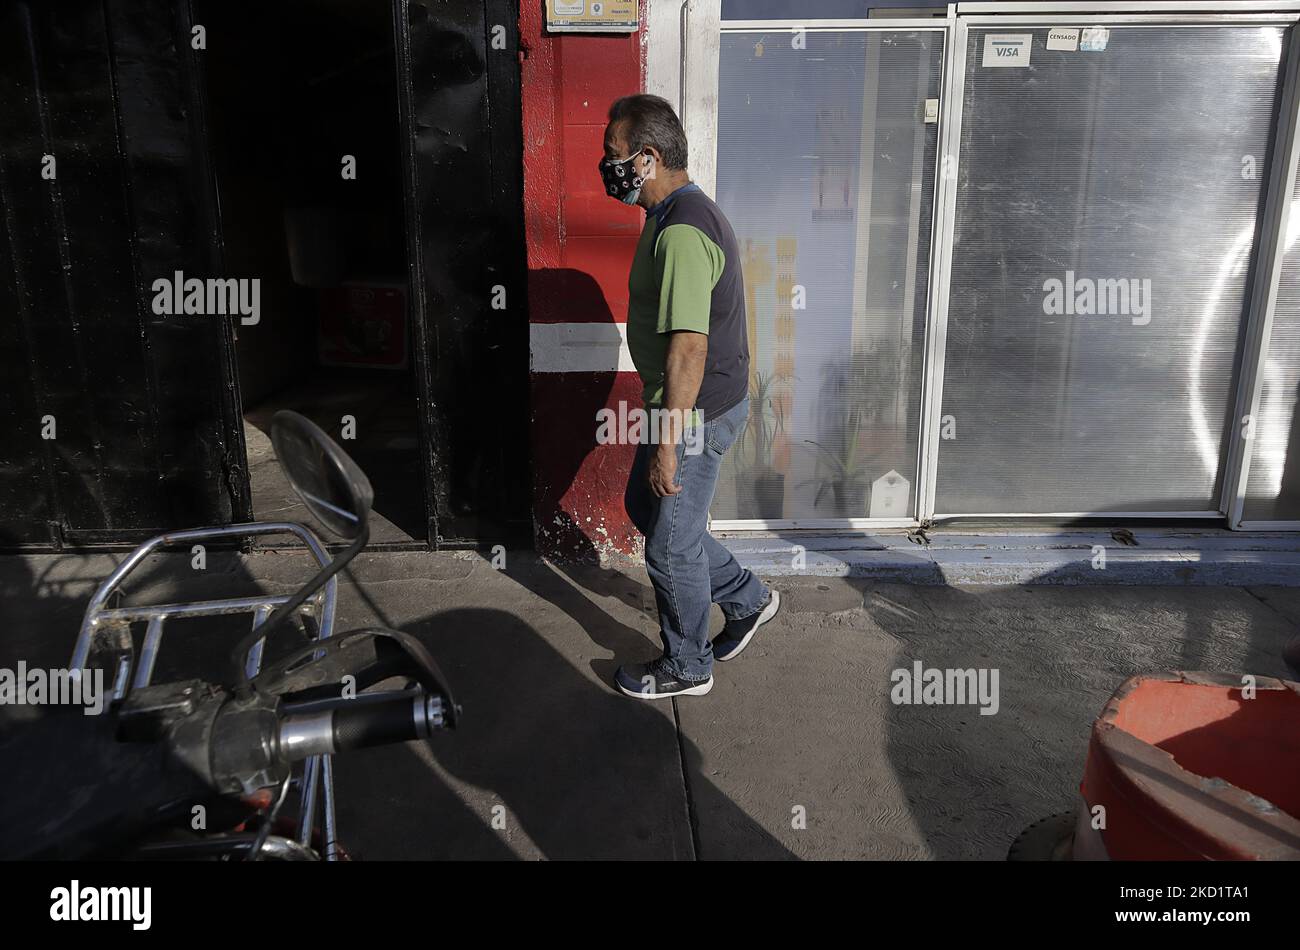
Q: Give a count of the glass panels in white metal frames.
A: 3